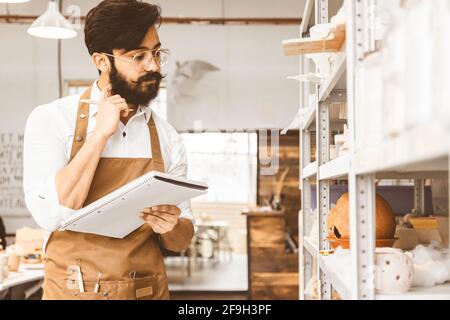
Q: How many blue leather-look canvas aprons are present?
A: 0